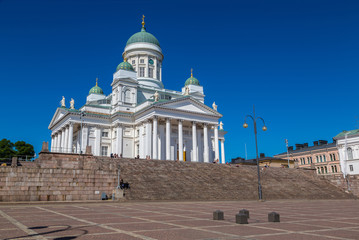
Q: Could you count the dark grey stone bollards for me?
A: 4